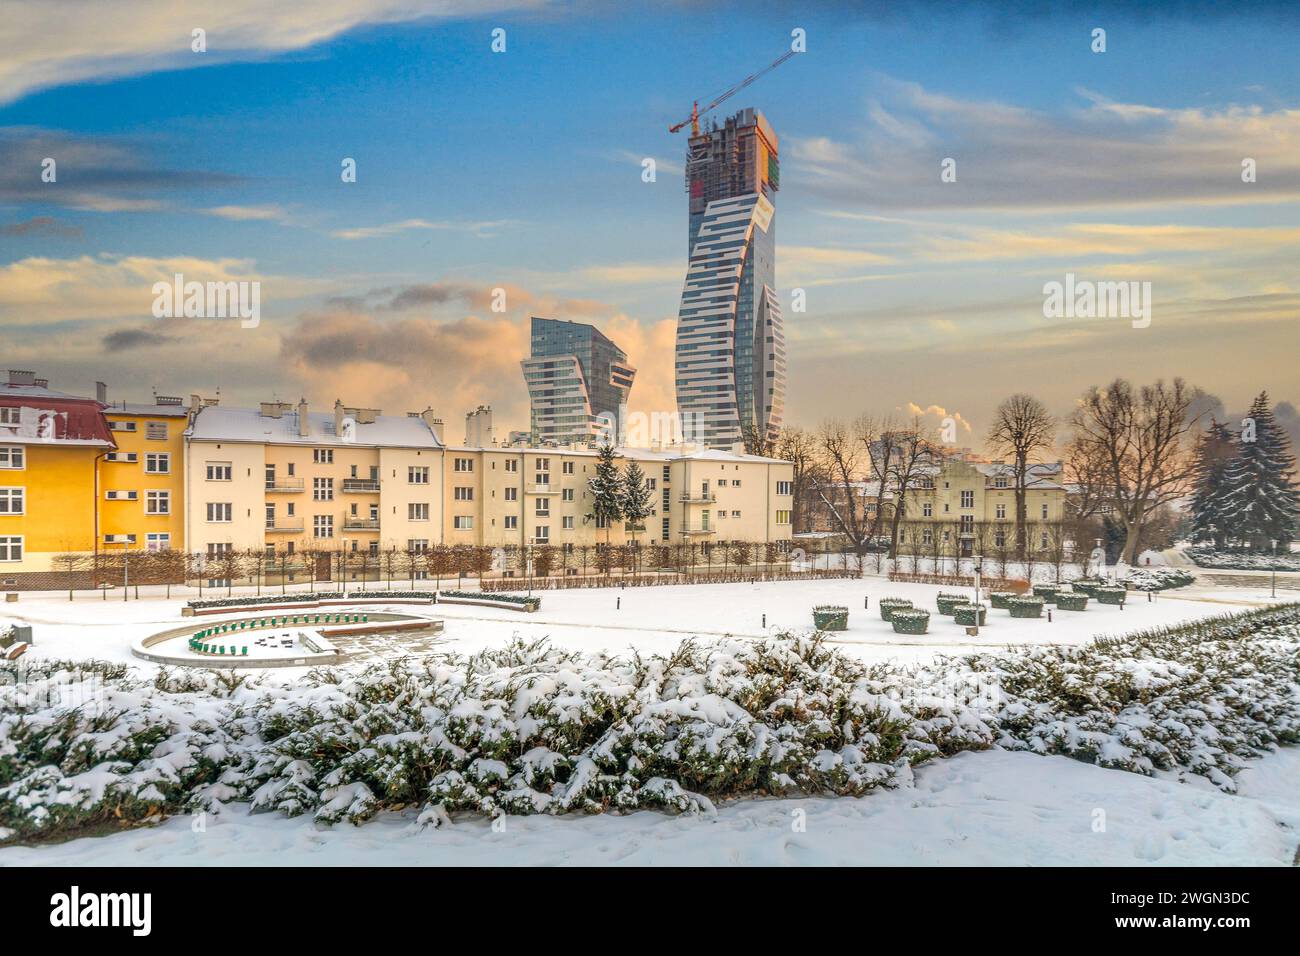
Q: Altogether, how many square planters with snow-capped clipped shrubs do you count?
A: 11